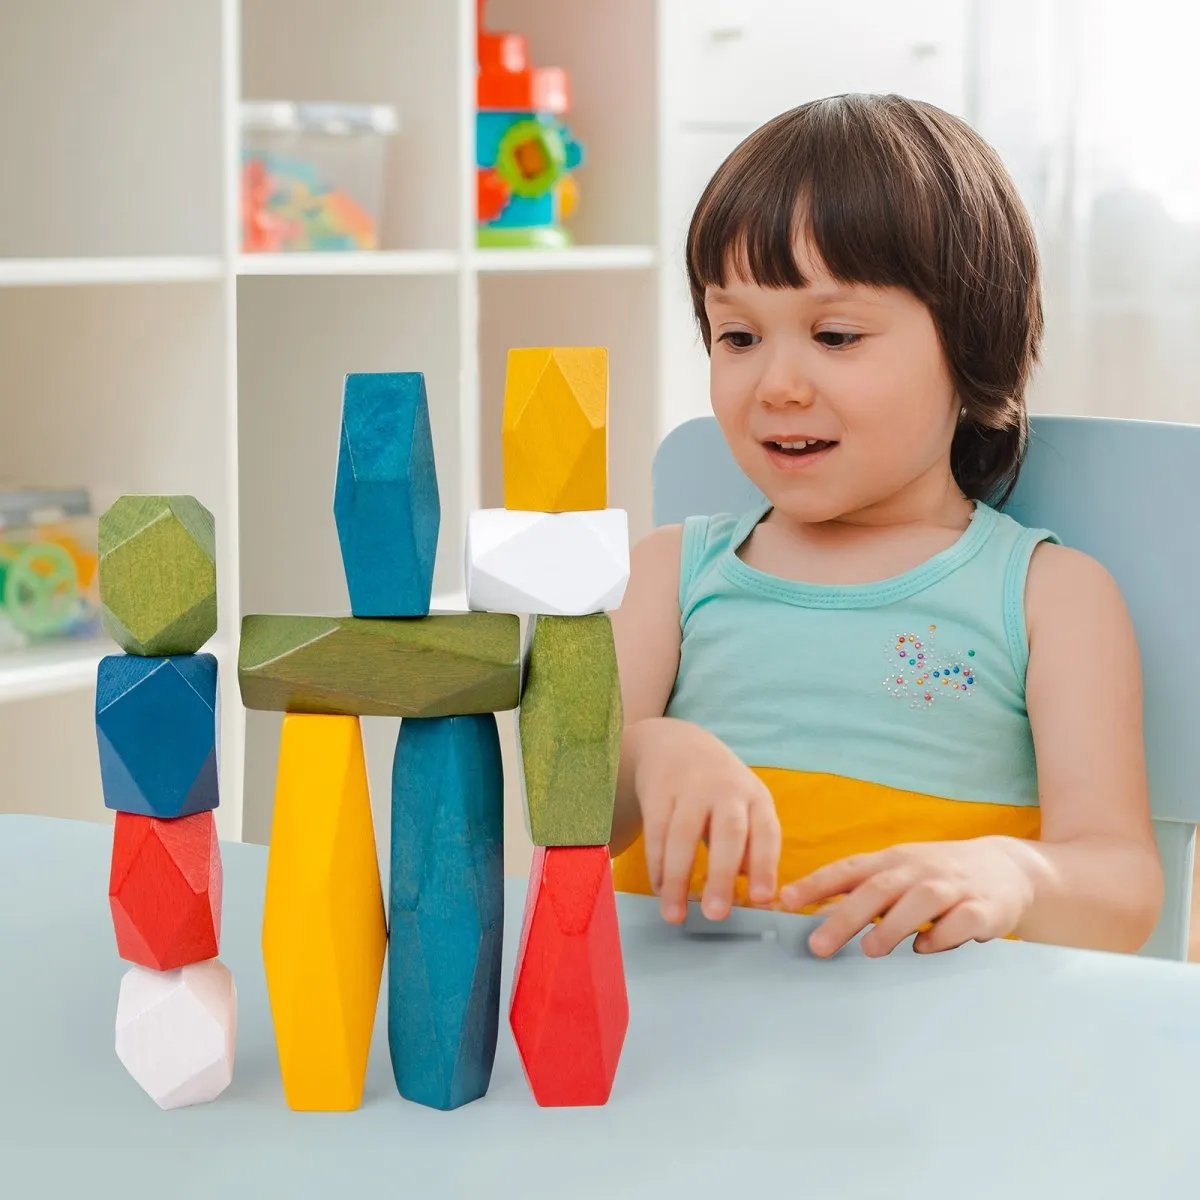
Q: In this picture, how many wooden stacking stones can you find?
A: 12